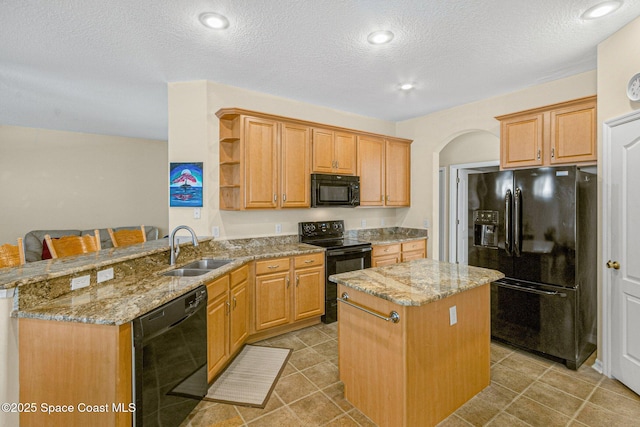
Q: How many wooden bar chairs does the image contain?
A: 3